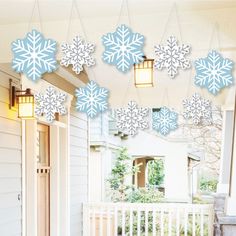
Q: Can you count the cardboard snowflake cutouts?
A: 10